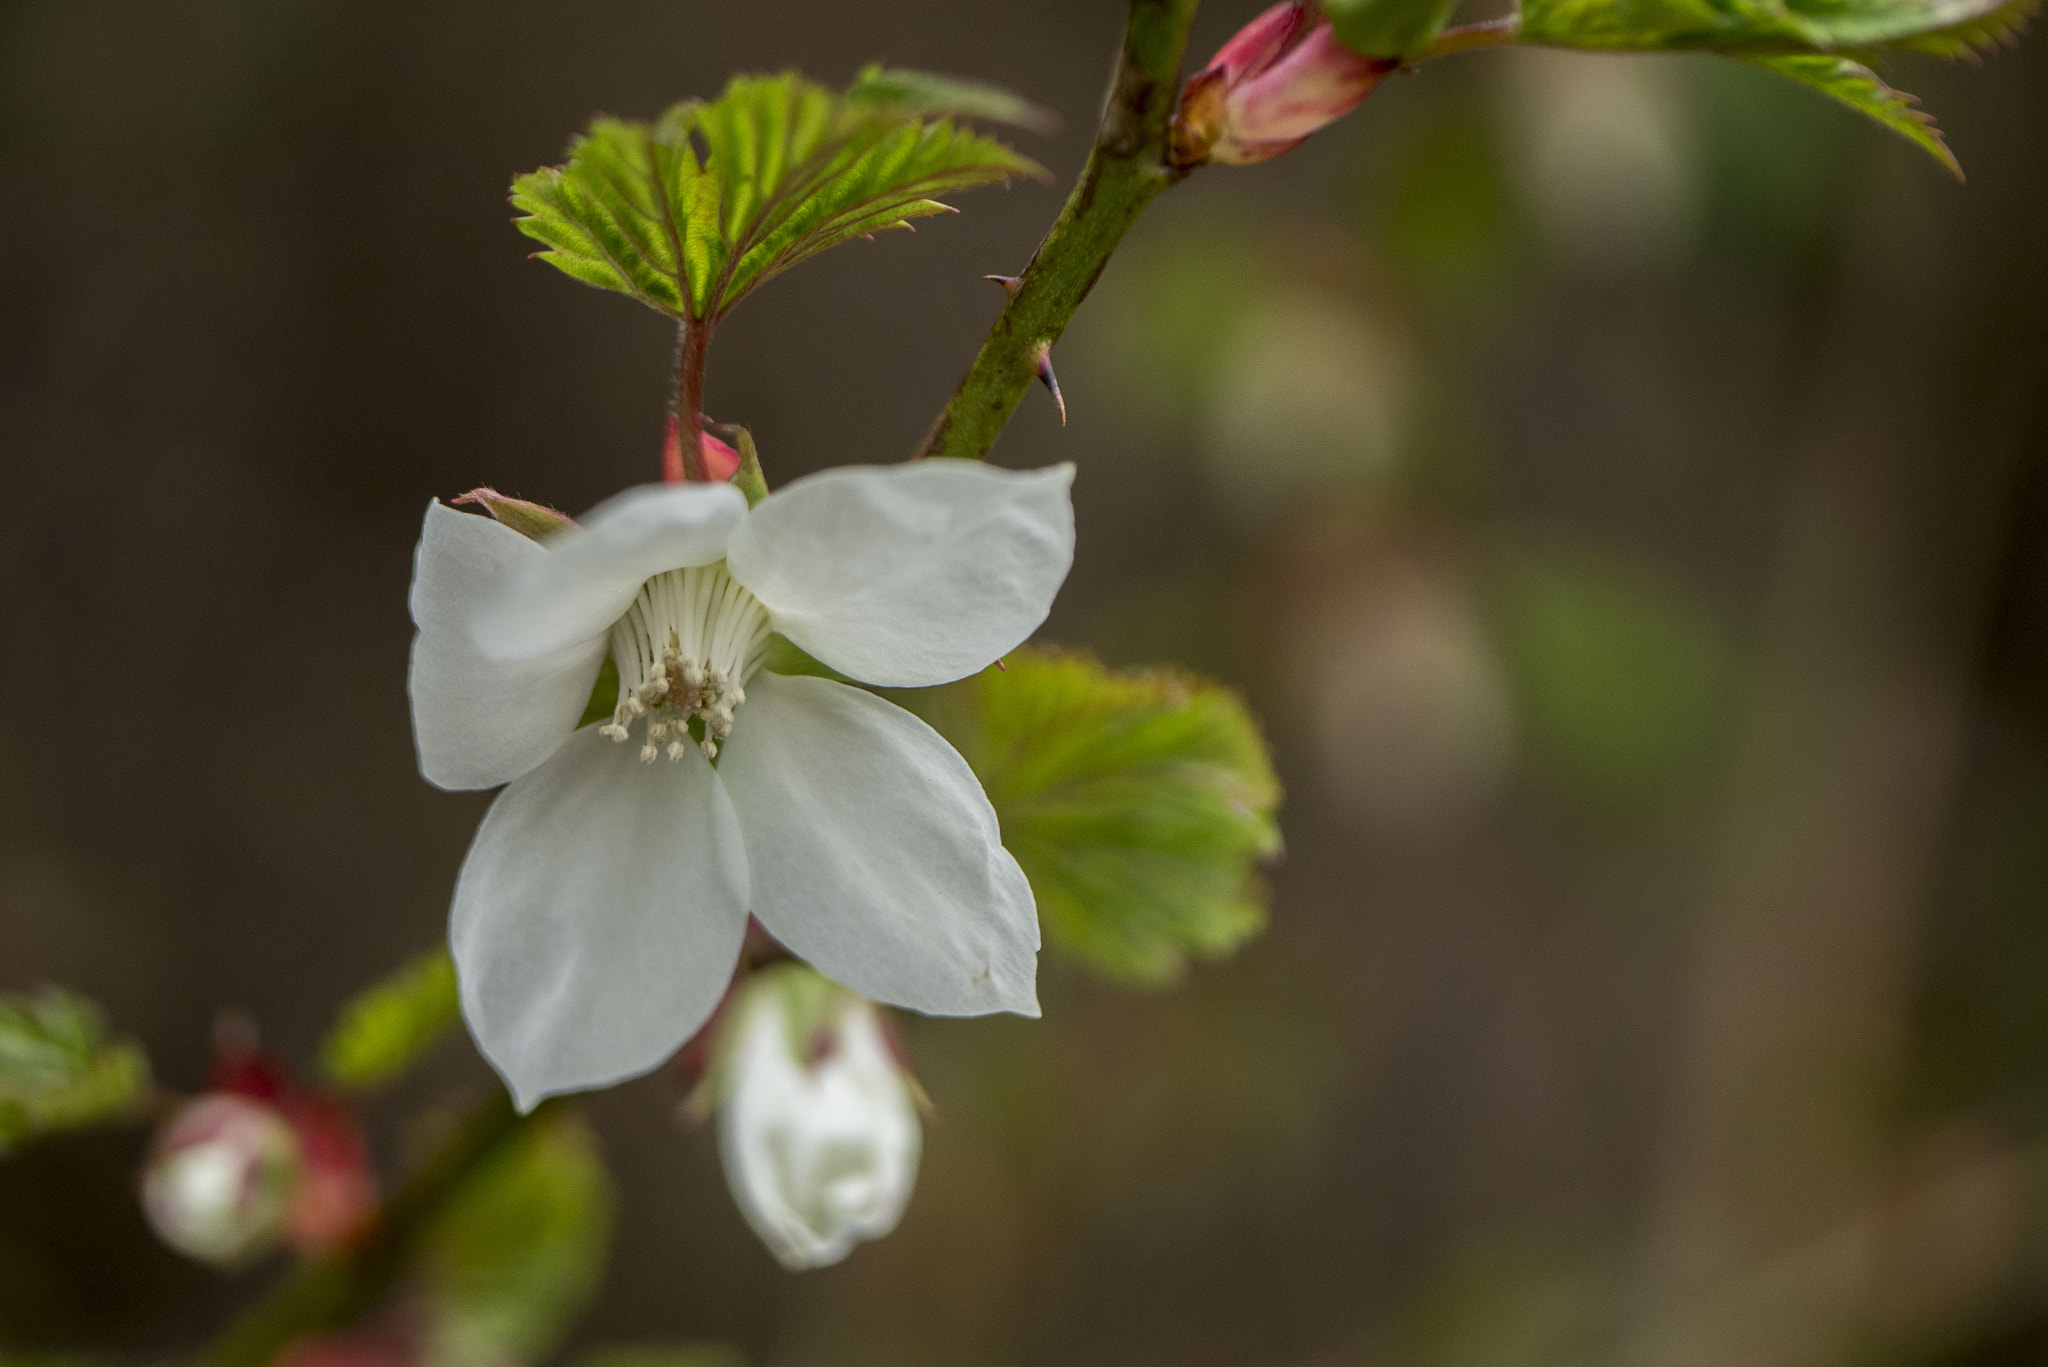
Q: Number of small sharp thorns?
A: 2